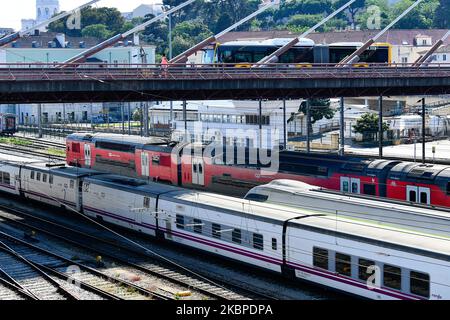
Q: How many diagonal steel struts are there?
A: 6